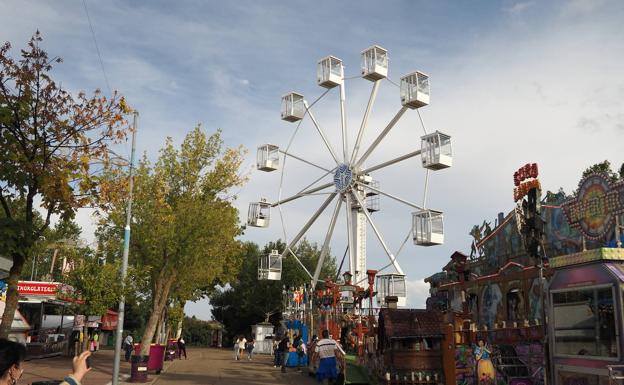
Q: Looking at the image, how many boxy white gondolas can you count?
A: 10